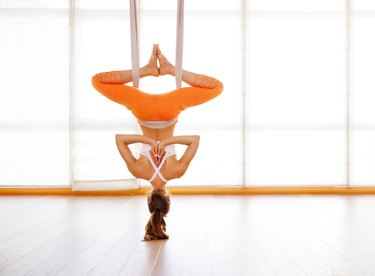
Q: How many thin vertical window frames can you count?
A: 4